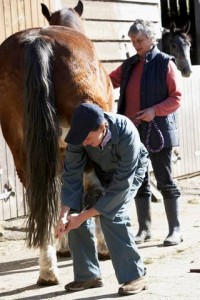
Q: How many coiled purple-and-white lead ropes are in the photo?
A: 1